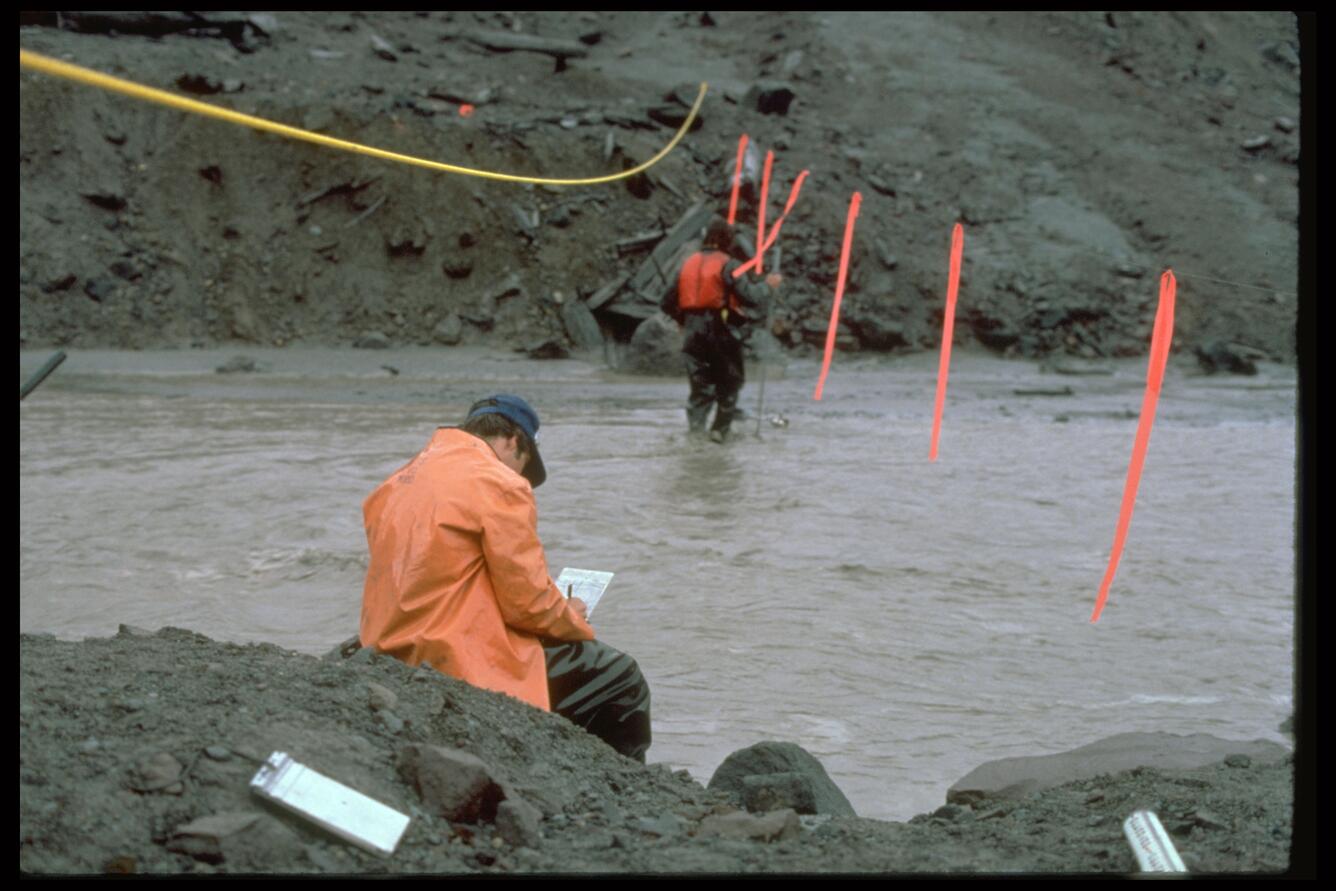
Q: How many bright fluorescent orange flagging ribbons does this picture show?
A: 6